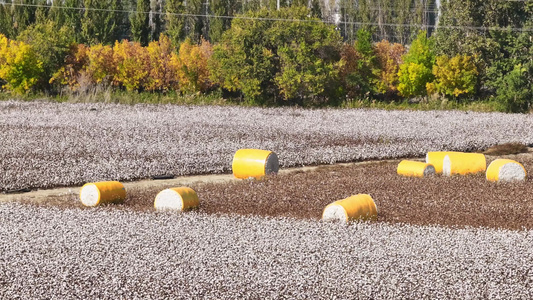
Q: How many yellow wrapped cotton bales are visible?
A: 8